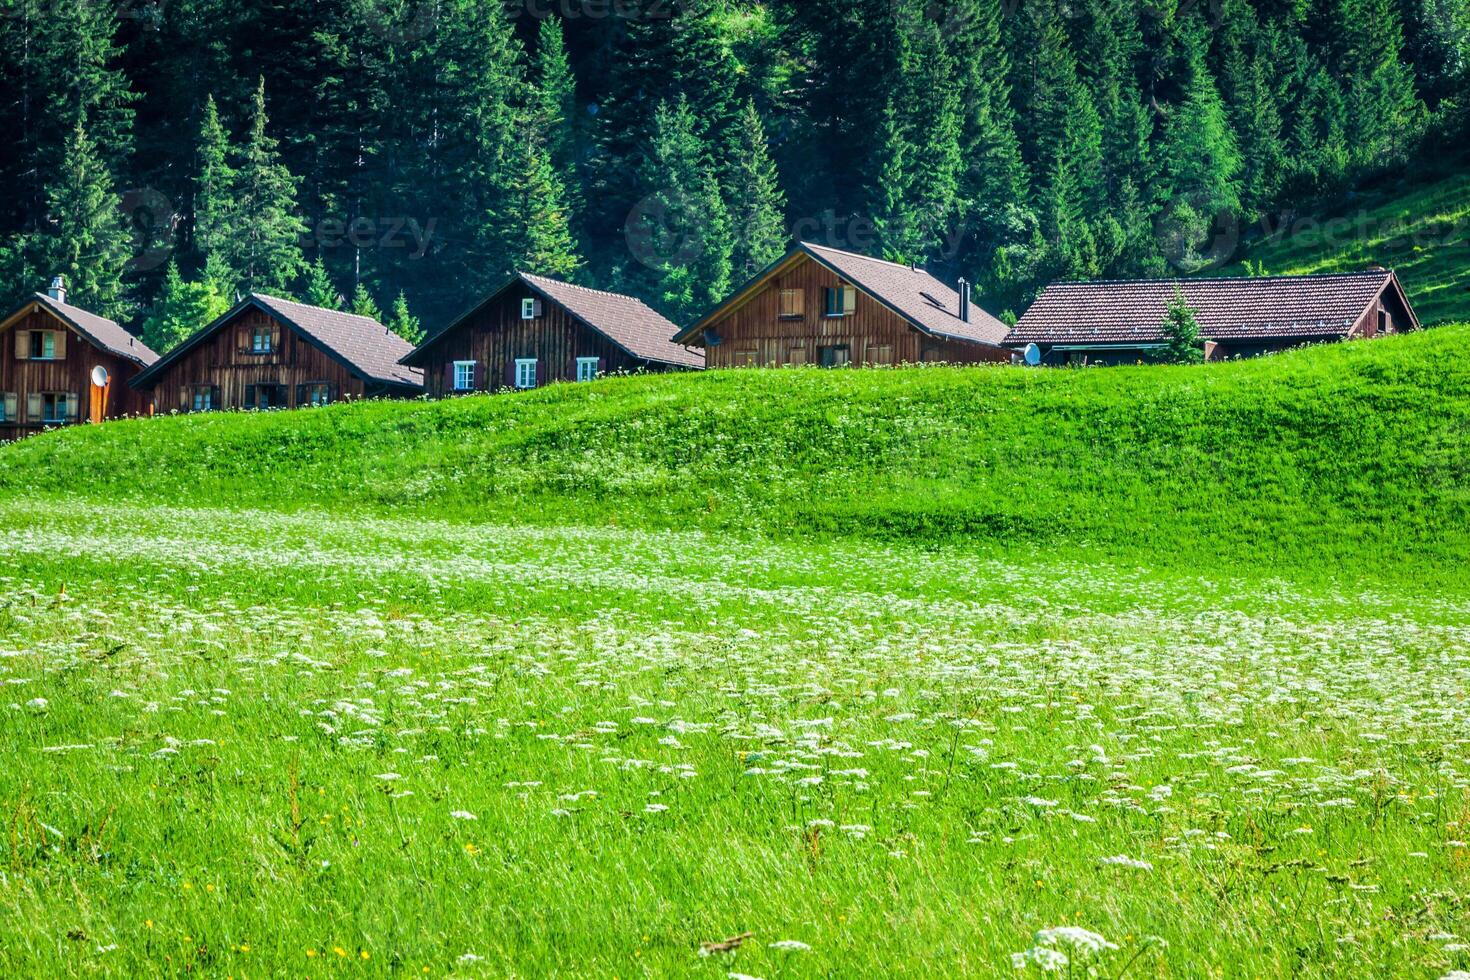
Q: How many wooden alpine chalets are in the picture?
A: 5